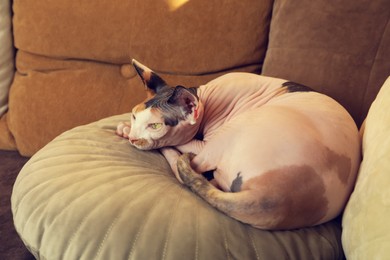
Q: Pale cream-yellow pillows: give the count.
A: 1